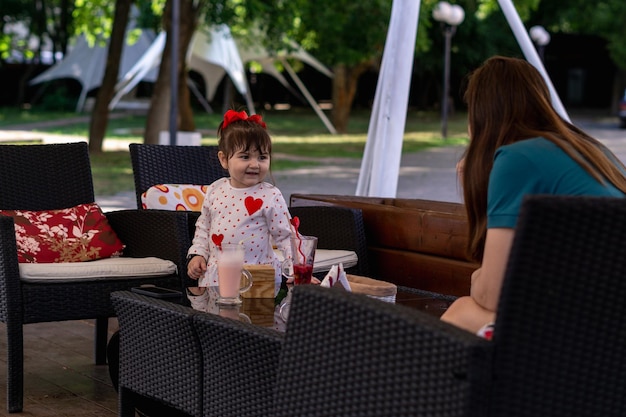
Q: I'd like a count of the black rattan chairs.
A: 3